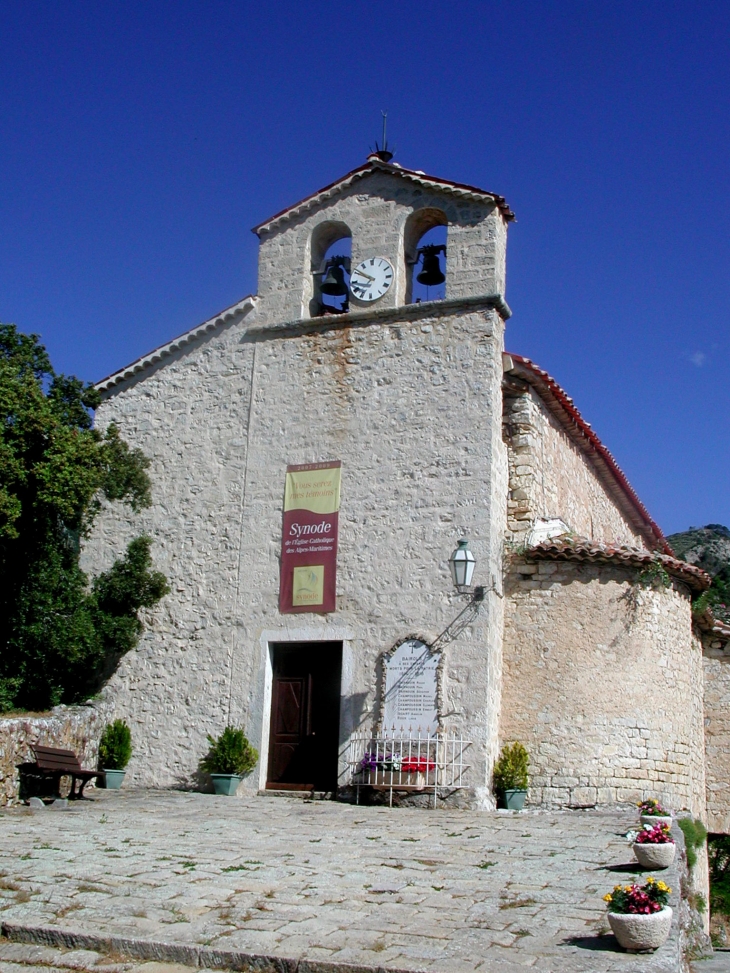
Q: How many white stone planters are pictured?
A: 3